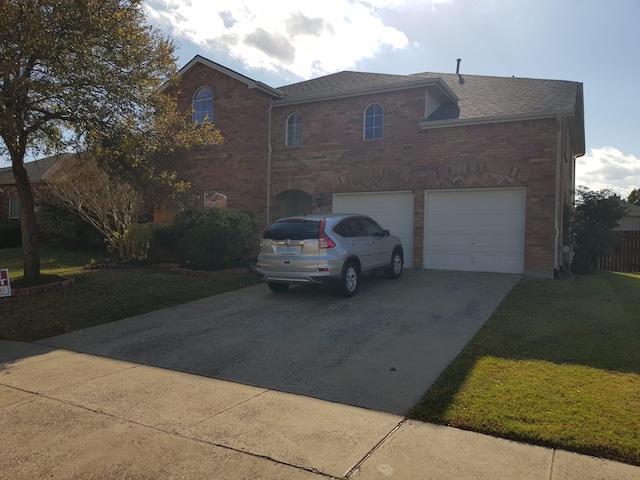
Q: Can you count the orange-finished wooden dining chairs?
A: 0